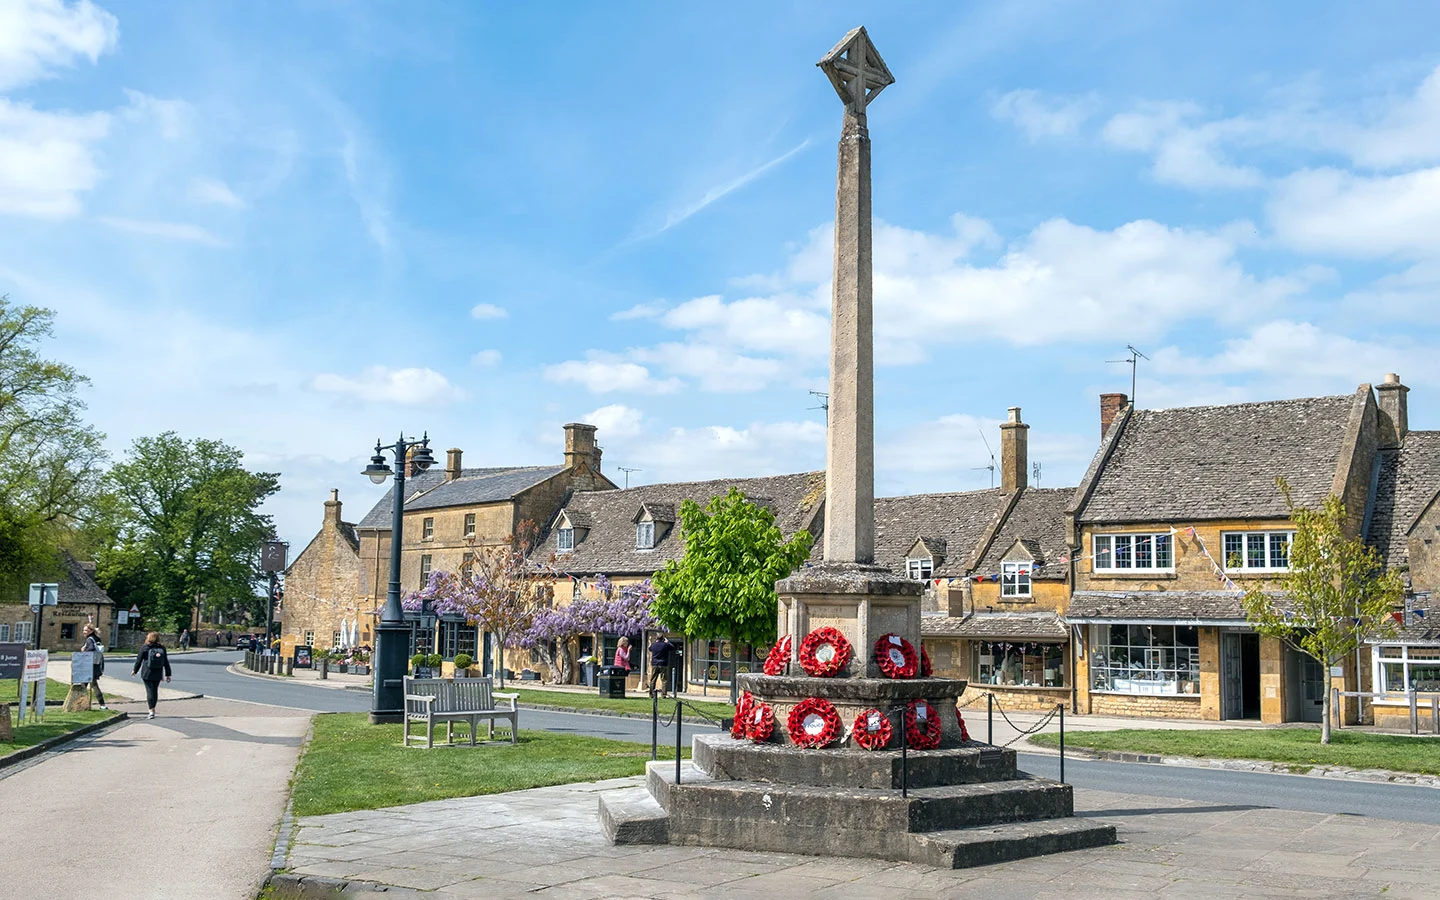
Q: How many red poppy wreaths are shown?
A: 10